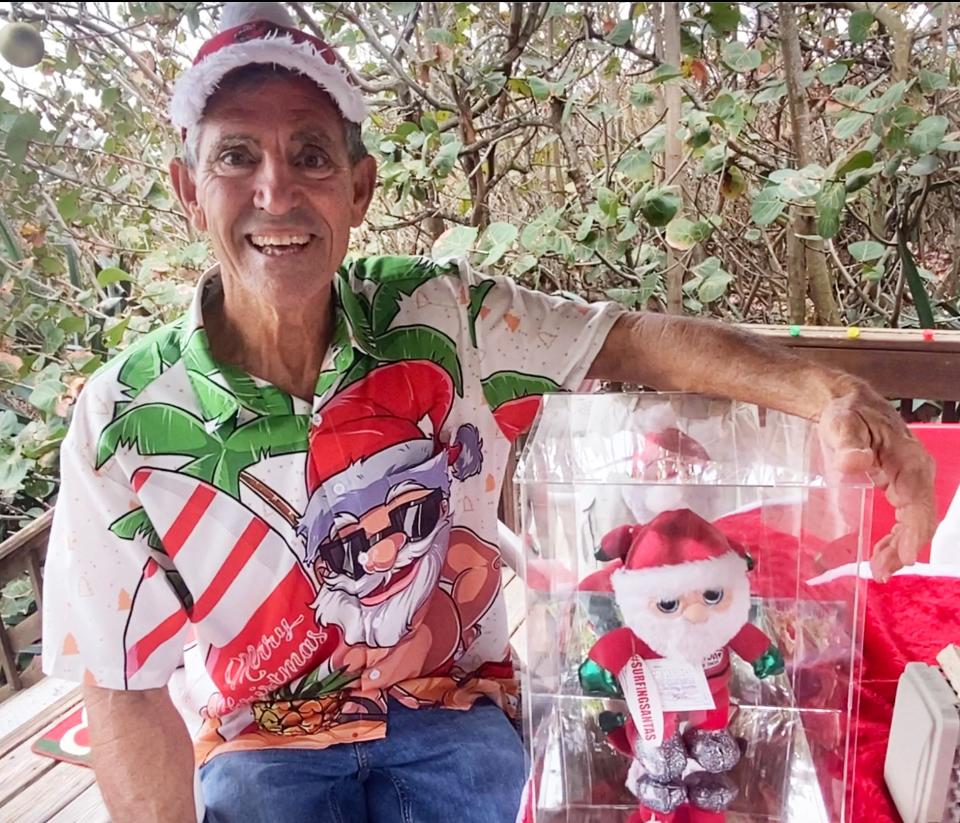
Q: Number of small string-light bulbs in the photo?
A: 3